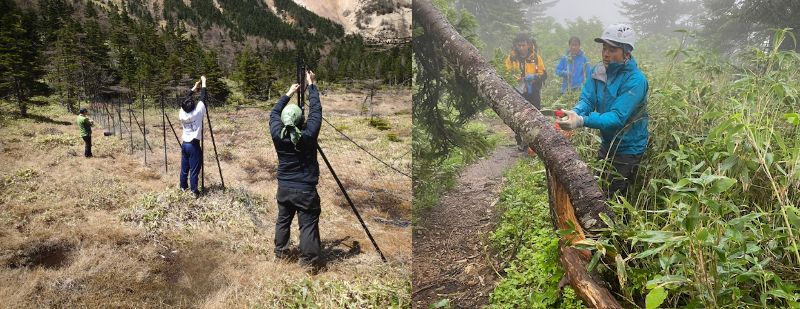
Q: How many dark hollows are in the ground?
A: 1